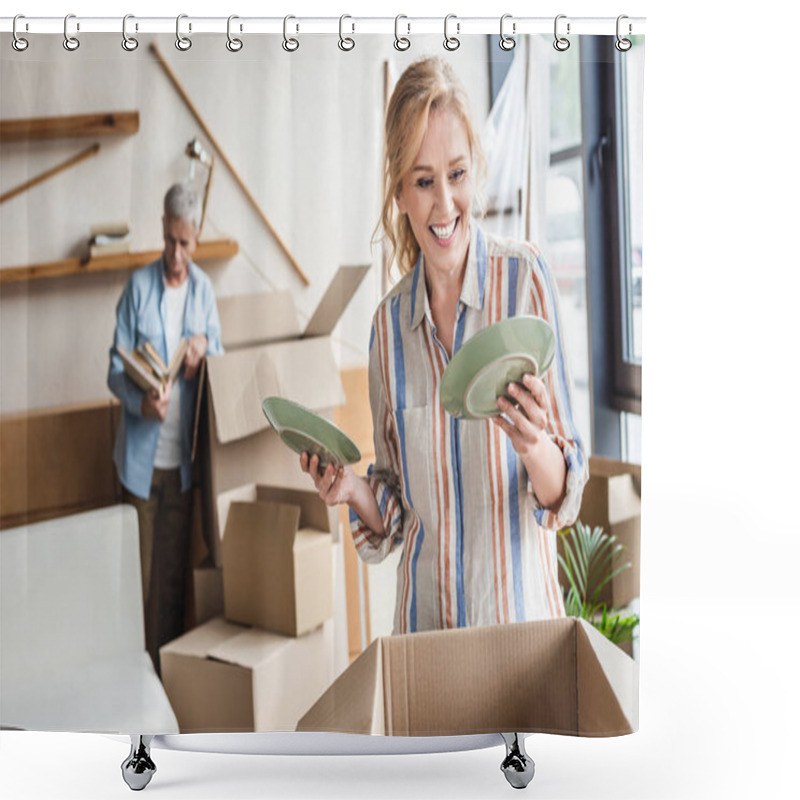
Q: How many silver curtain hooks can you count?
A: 12